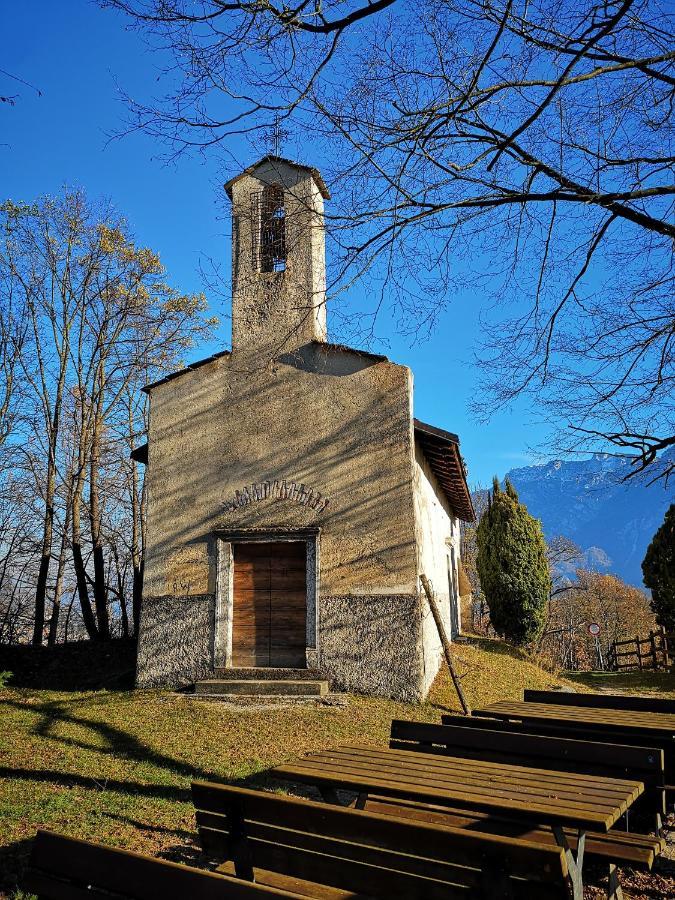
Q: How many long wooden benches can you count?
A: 5